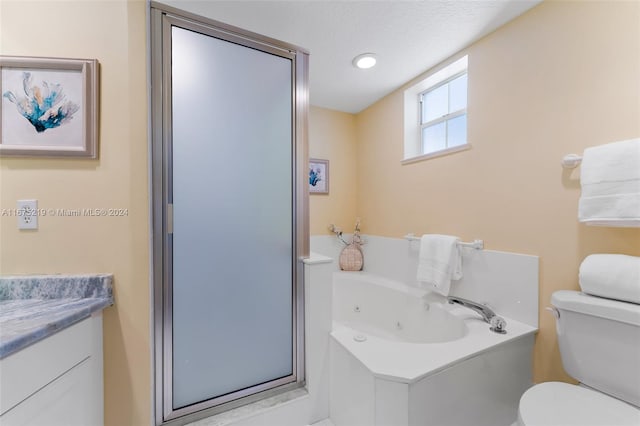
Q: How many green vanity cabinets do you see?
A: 0